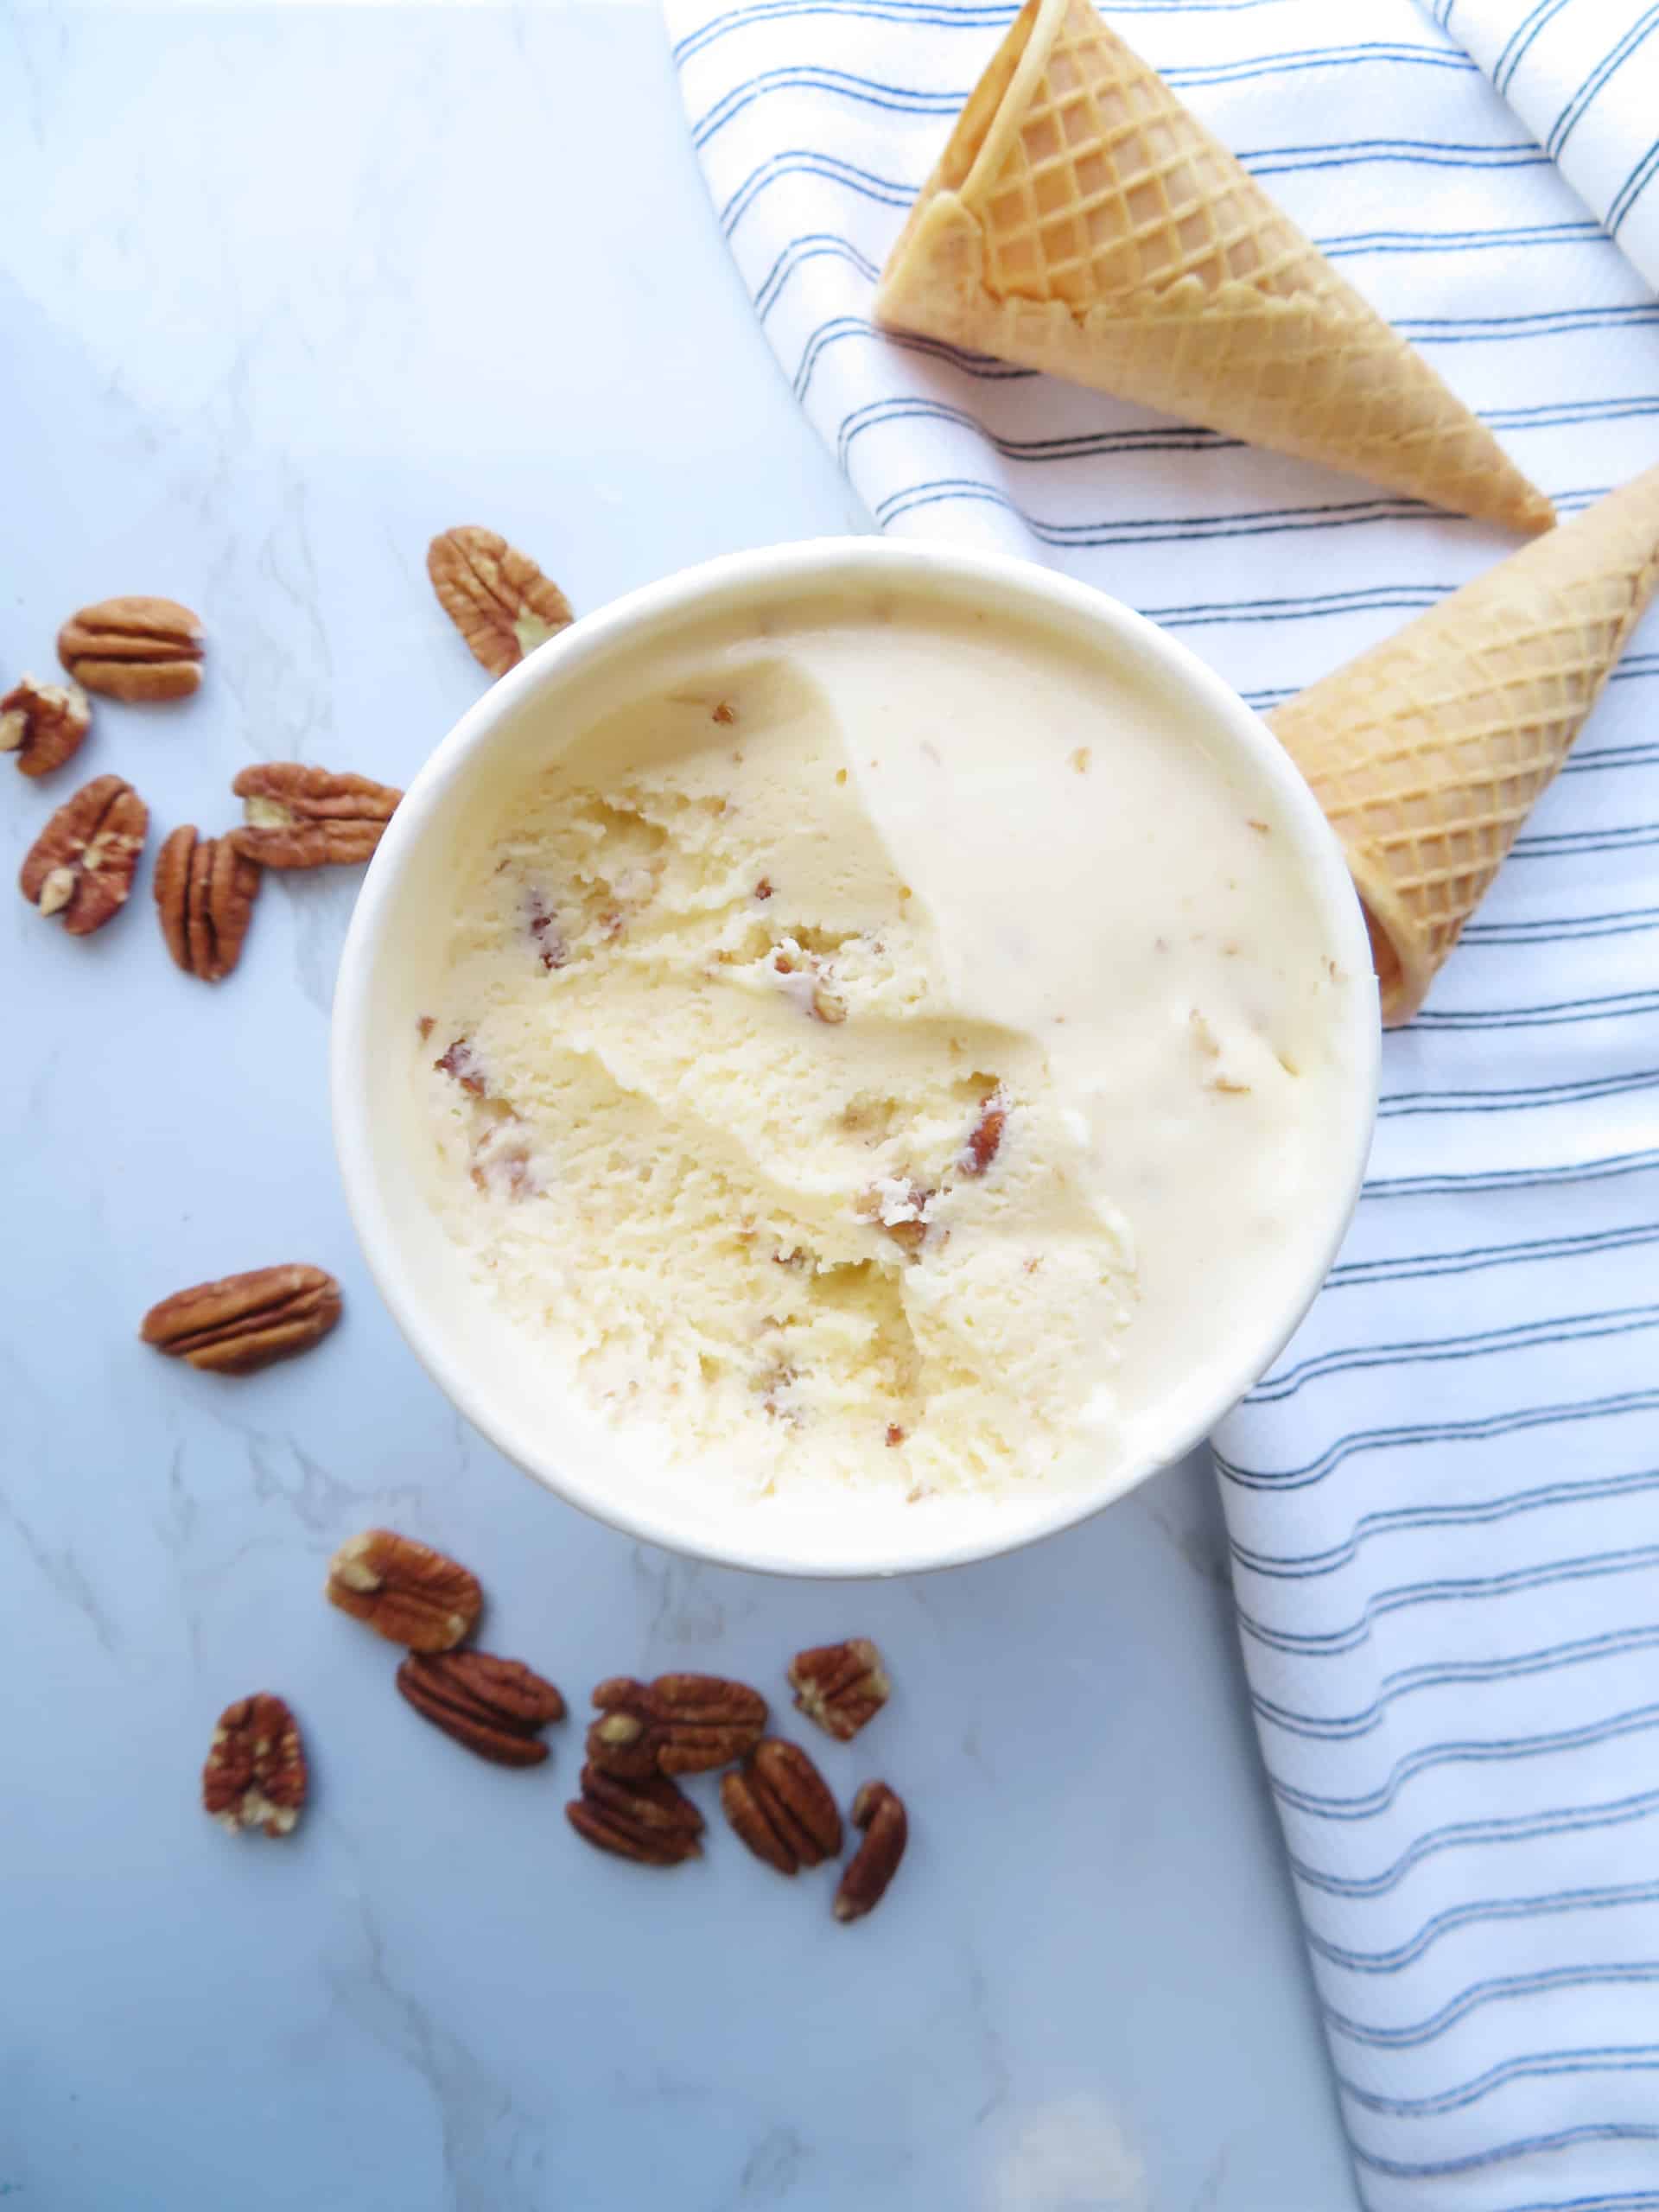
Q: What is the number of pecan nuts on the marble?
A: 15